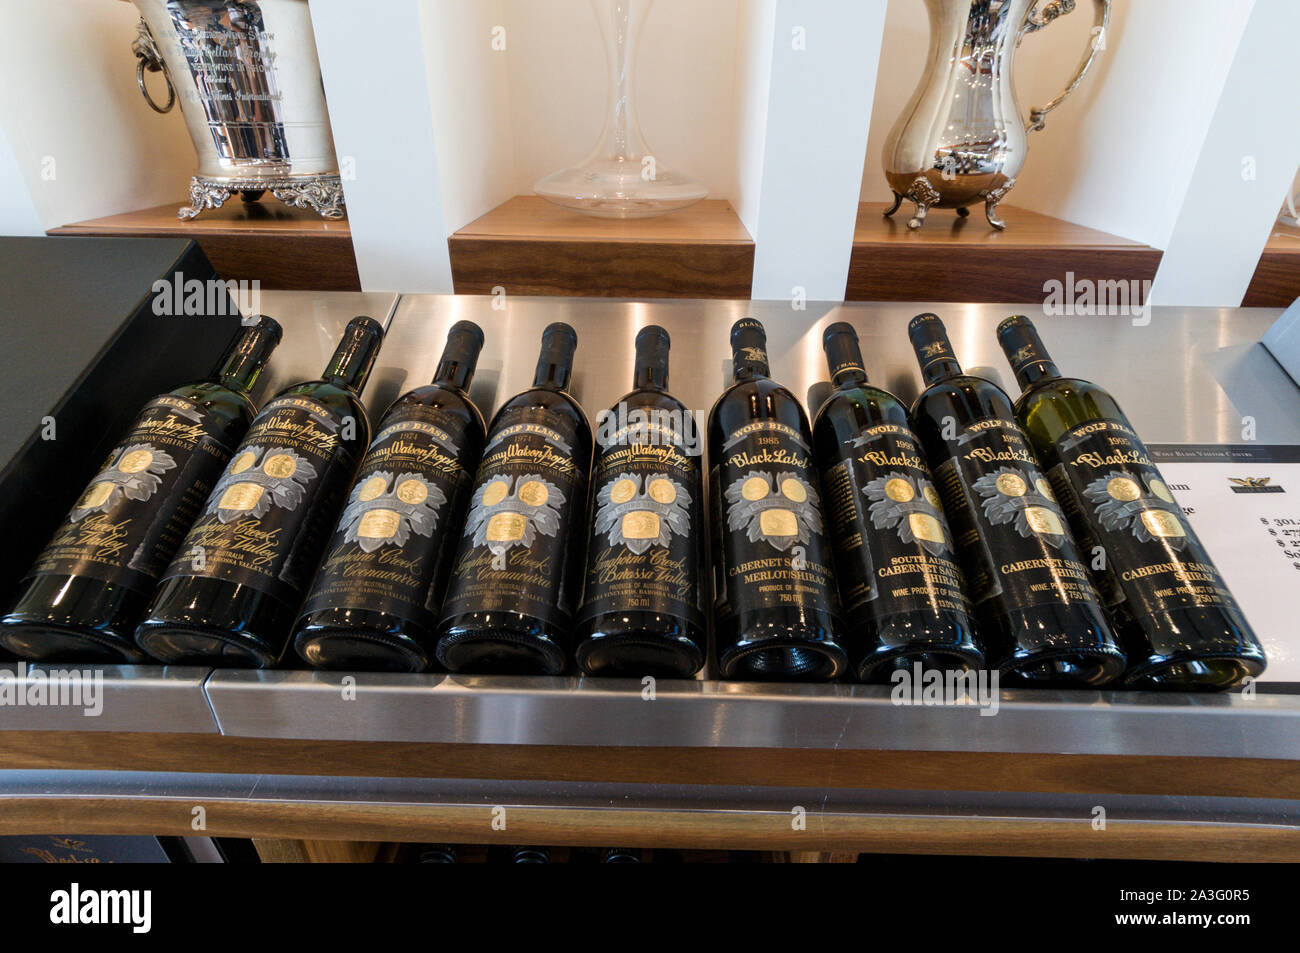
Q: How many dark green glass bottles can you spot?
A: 9